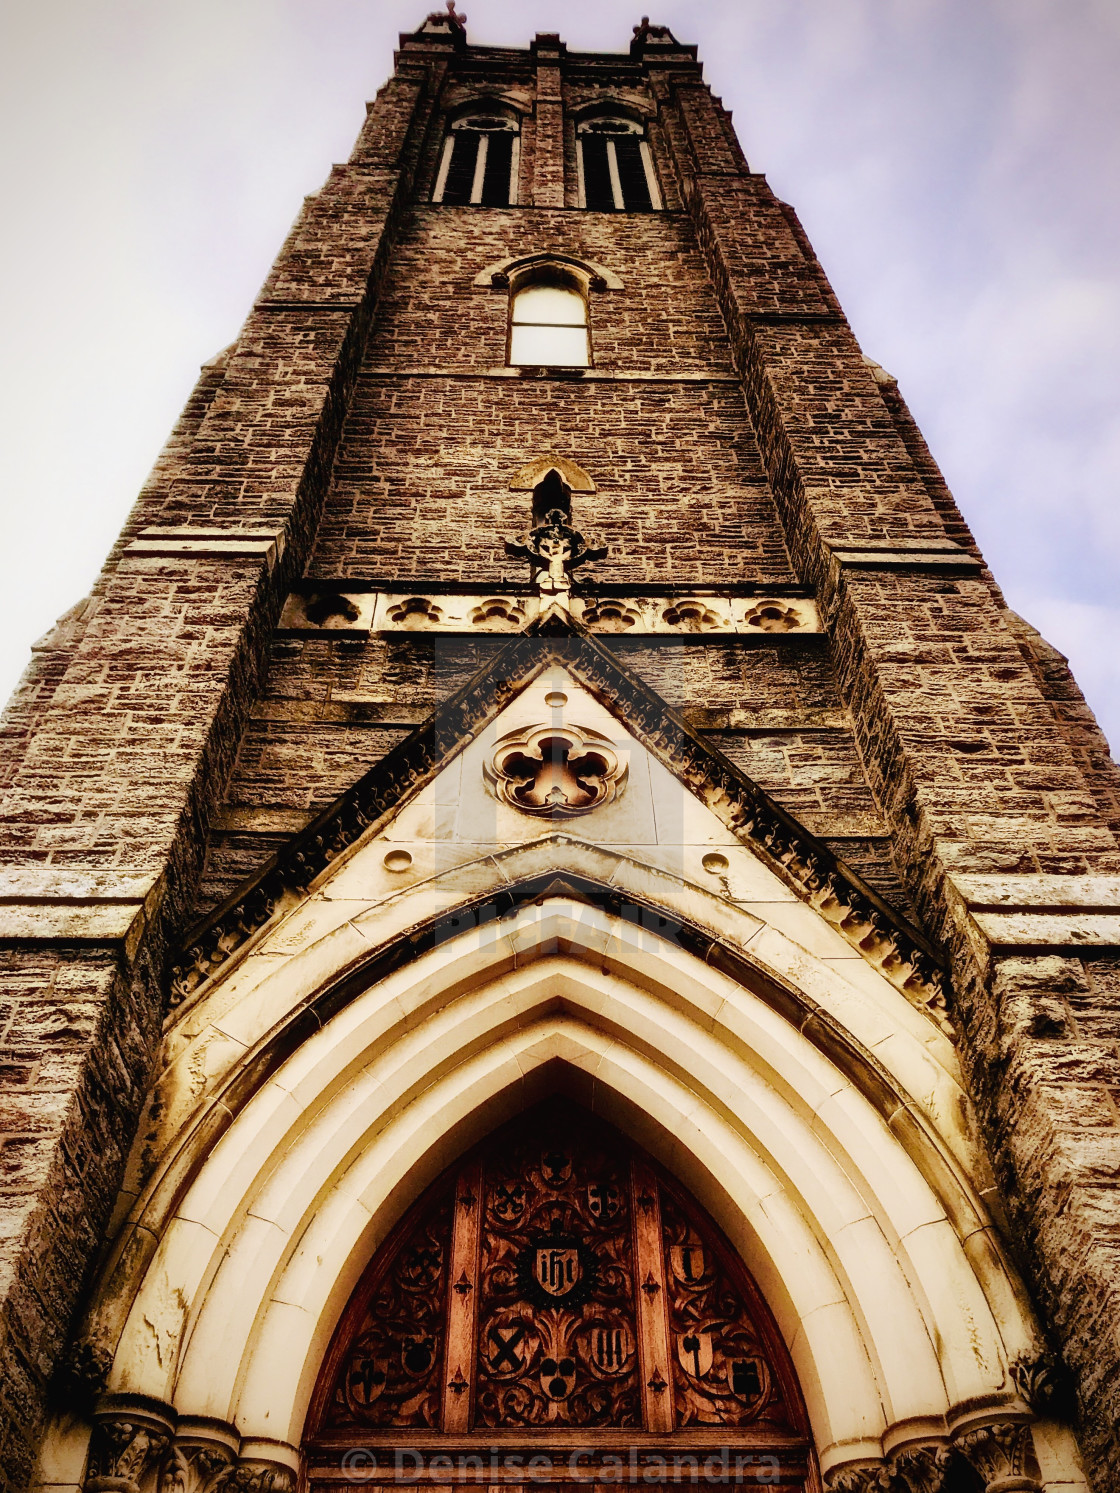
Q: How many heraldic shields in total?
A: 13